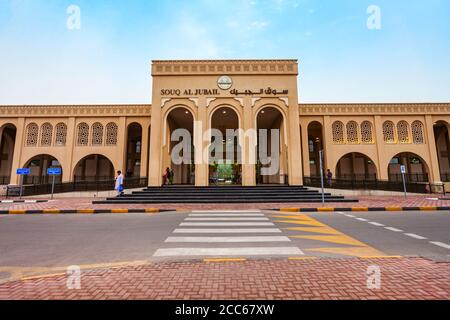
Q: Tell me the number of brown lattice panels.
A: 12